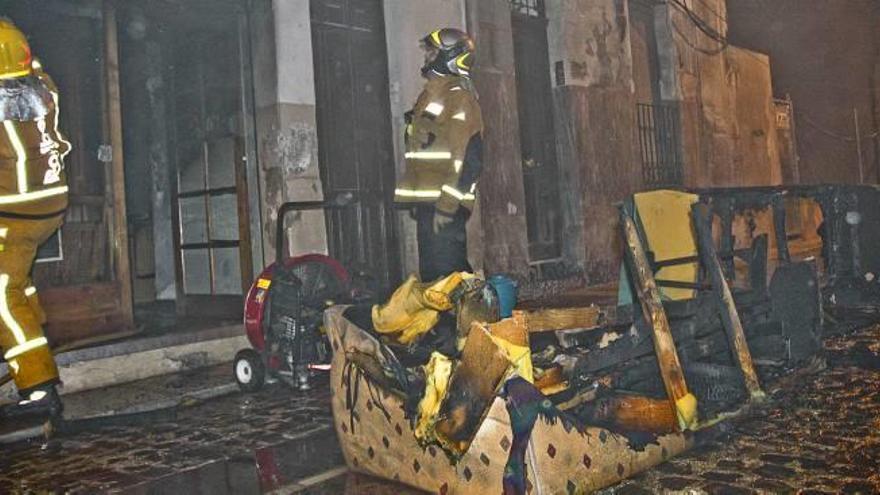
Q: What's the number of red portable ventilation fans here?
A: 1